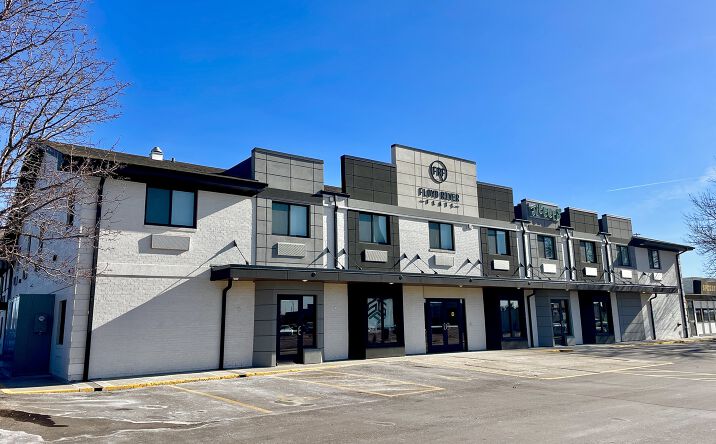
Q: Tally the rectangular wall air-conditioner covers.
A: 9